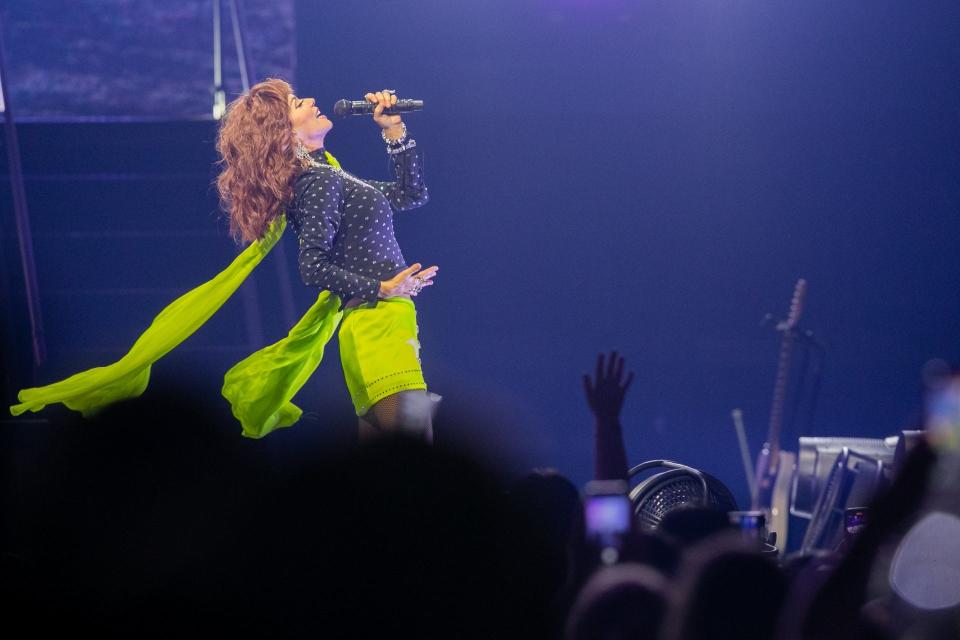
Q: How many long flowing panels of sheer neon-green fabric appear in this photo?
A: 2